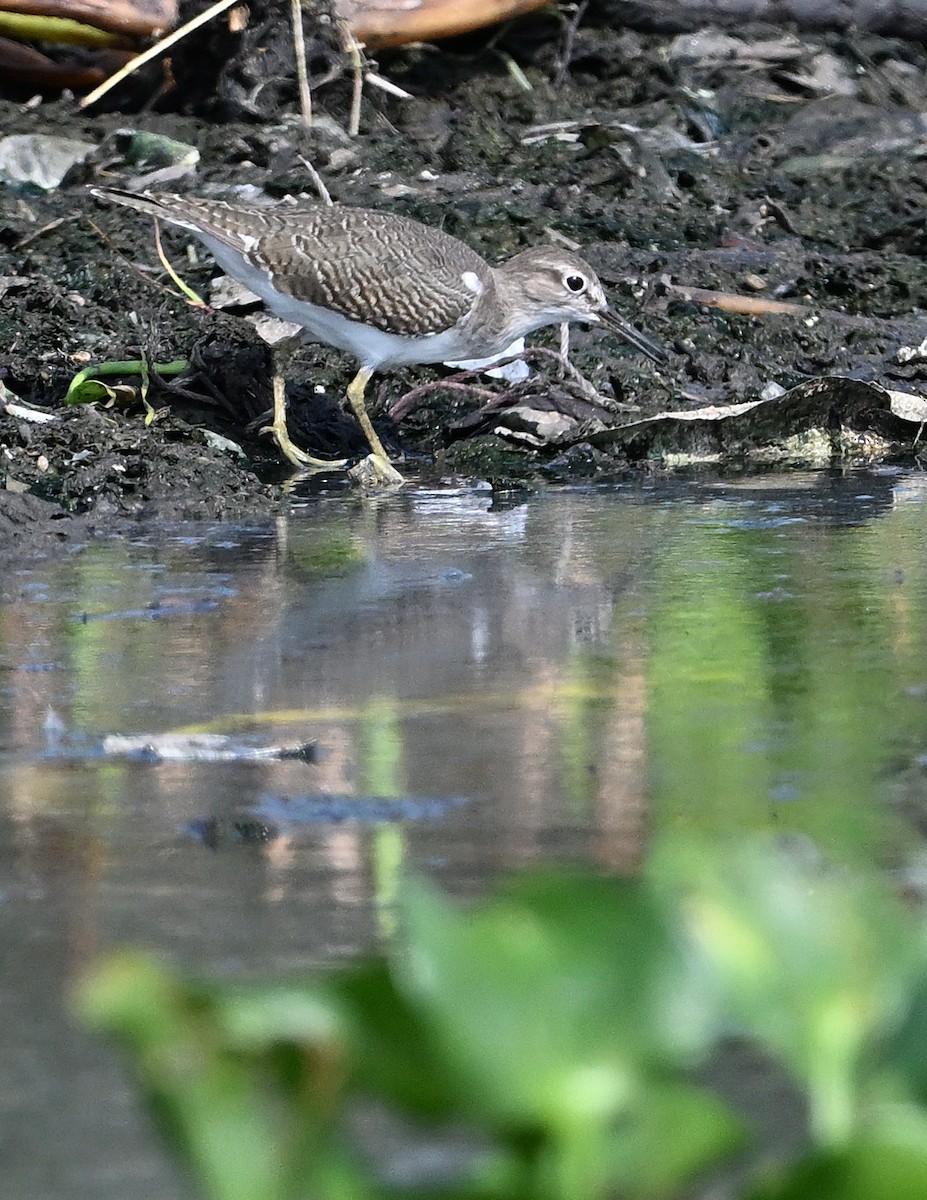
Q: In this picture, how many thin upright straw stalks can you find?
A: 2